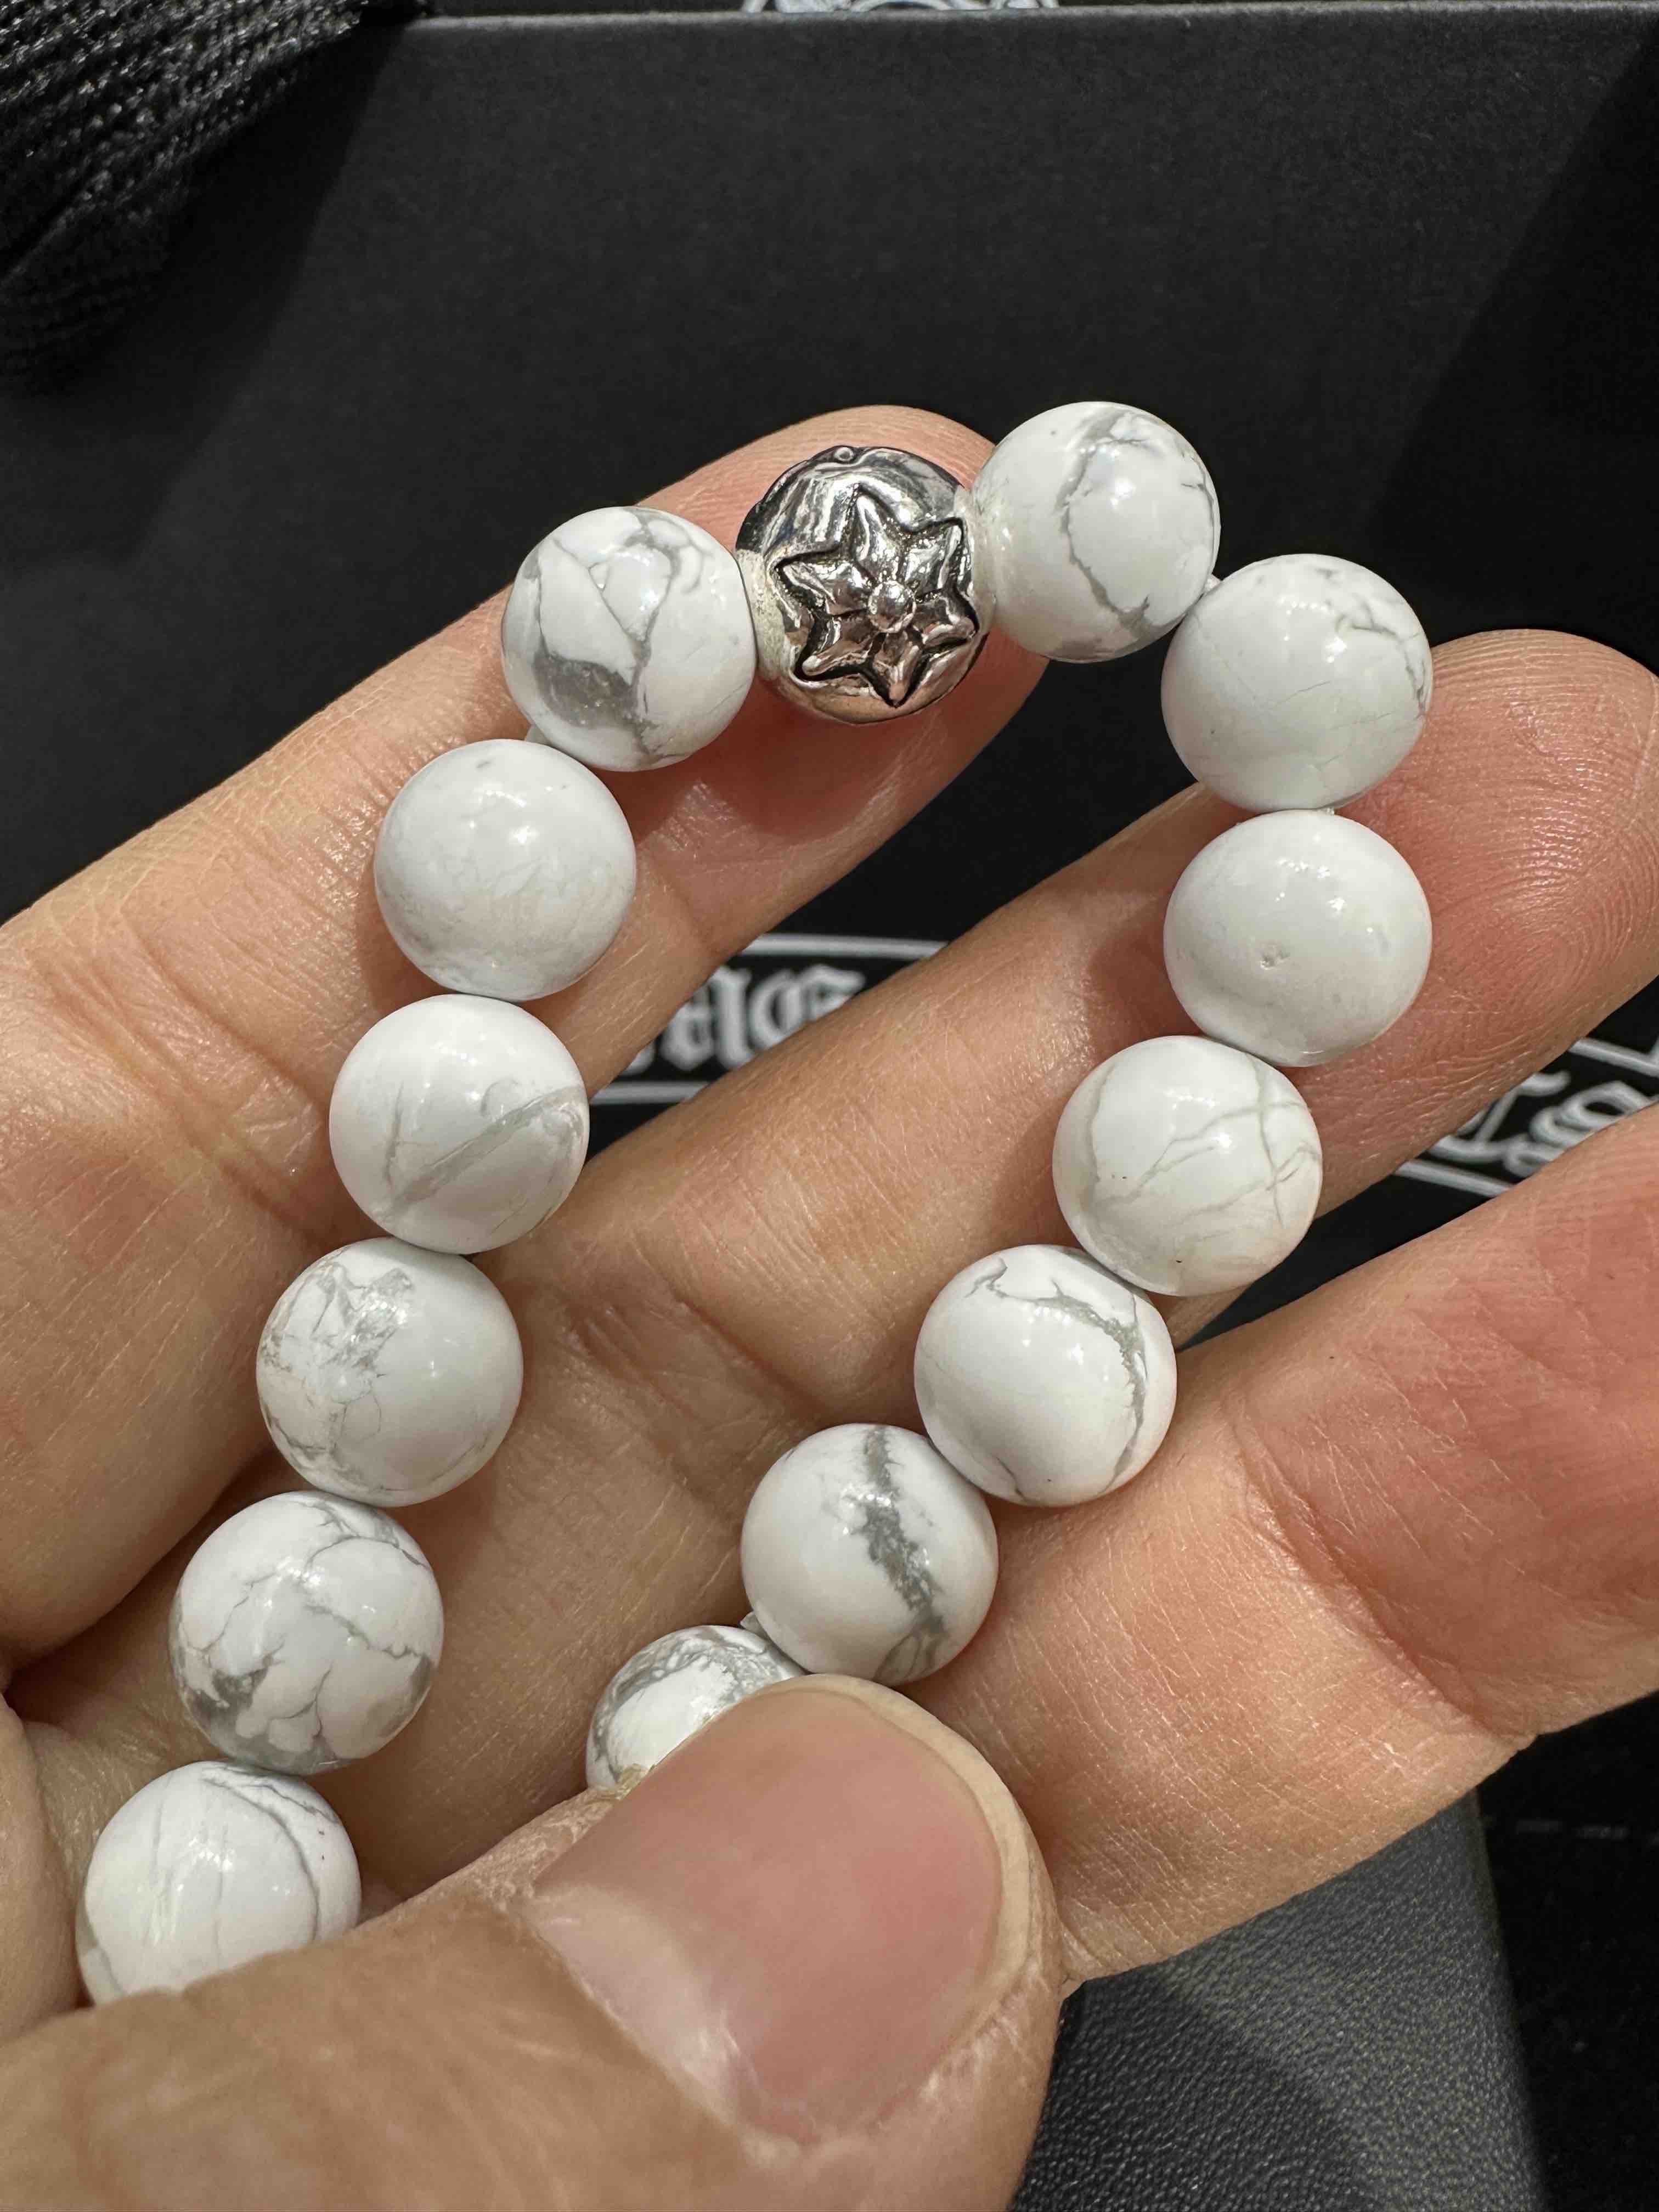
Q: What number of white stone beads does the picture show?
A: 13